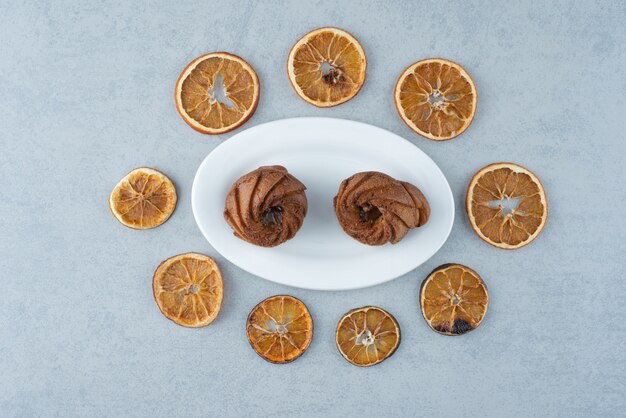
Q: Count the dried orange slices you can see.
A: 9